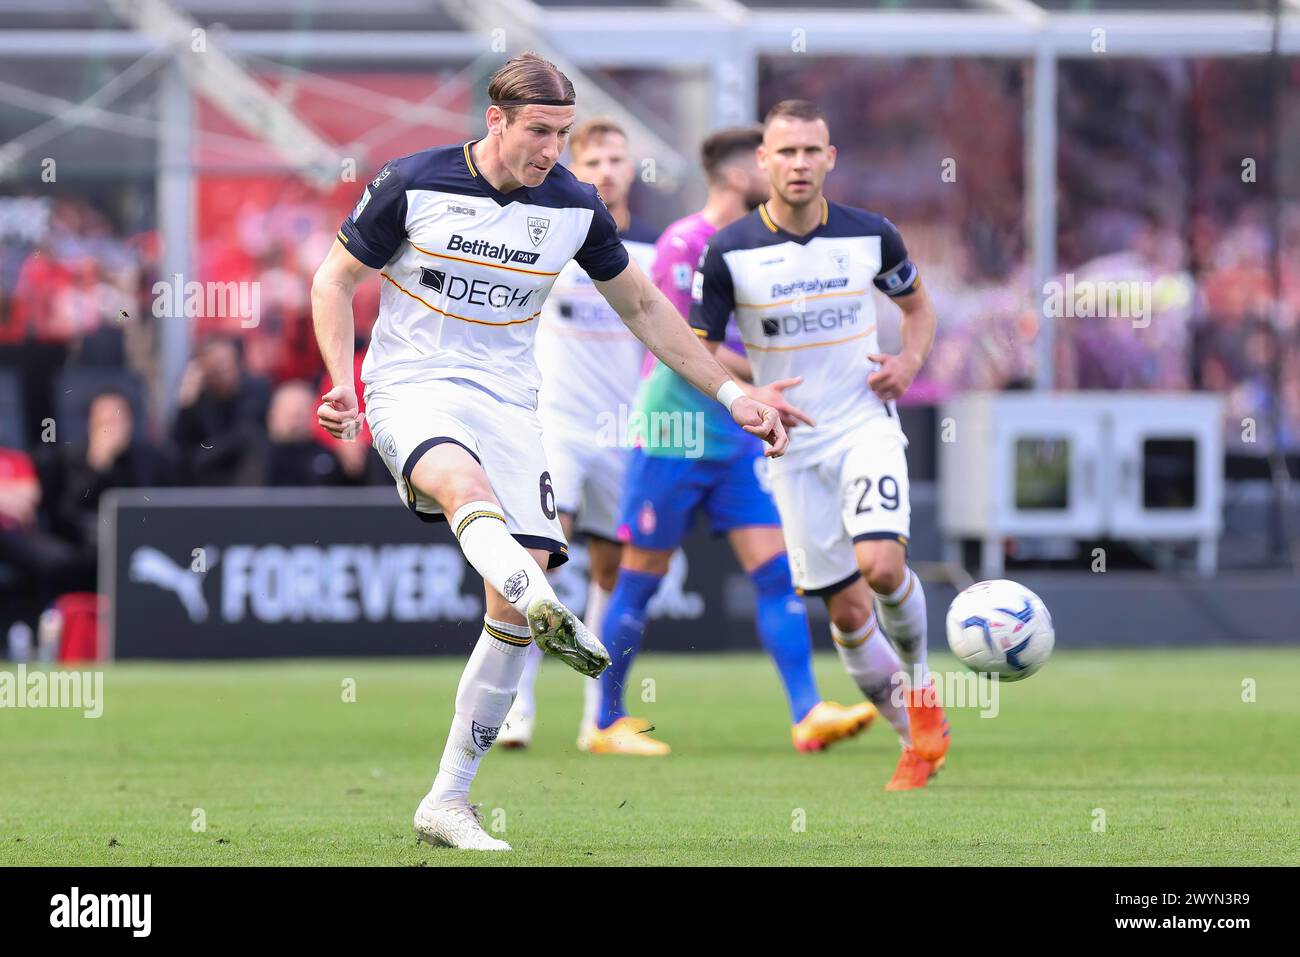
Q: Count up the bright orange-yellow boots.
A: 2